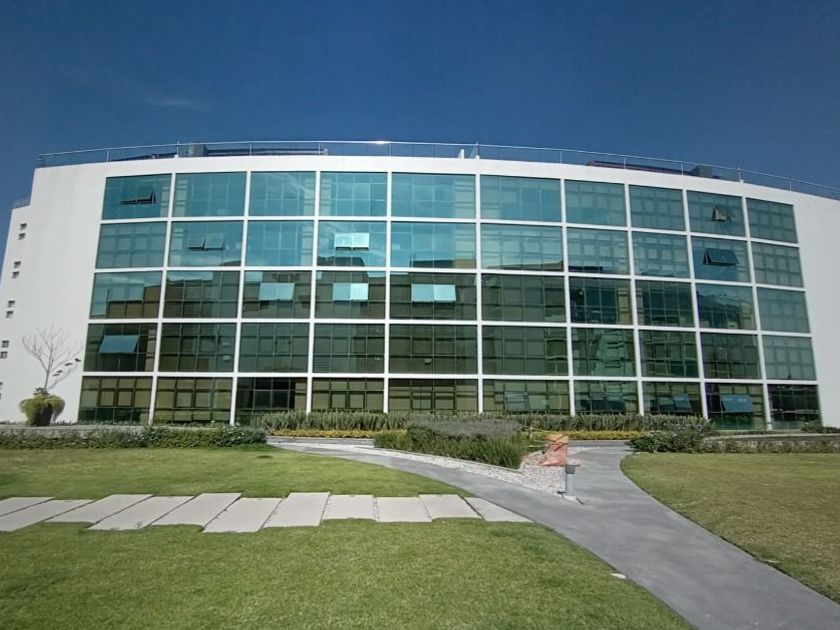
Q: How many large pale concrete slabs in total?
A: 11